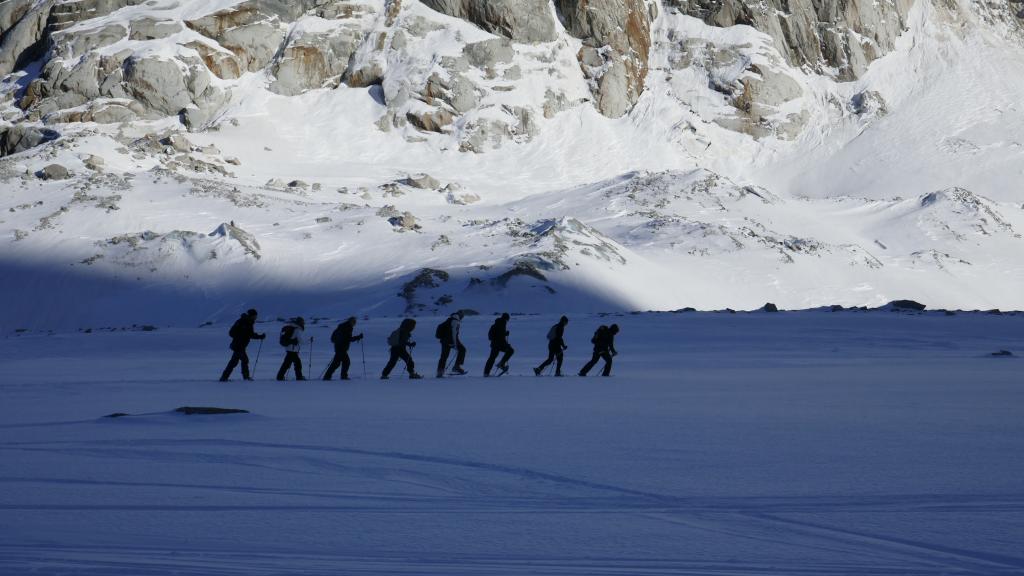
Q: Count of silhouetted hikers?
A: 8